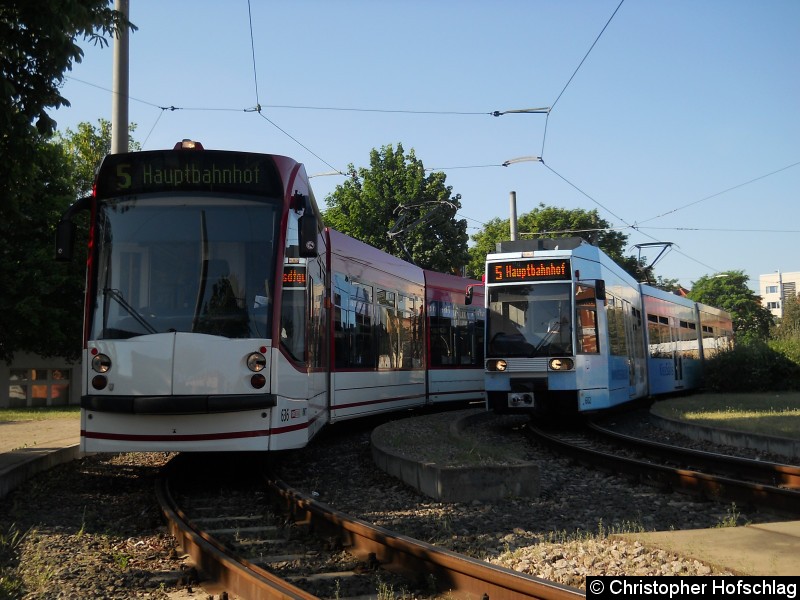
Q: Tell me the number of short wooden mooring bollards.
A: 0